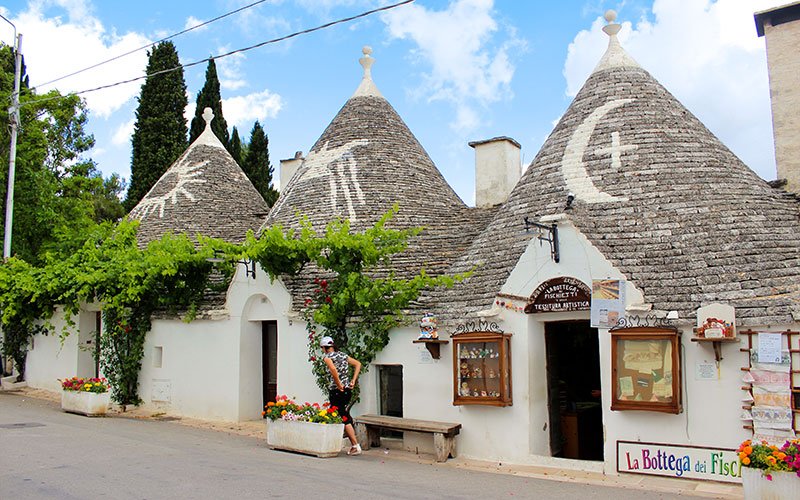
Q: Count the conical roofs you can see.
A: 3